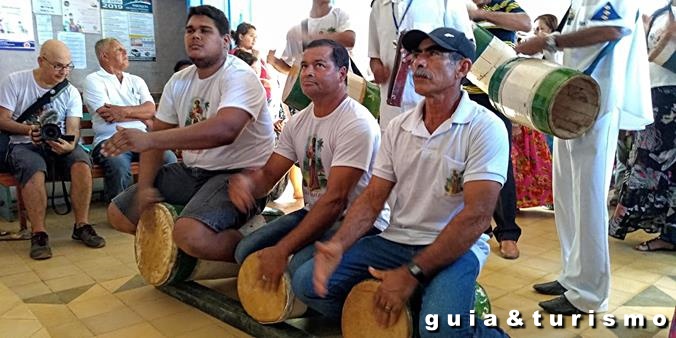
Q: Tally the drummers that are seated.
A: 3